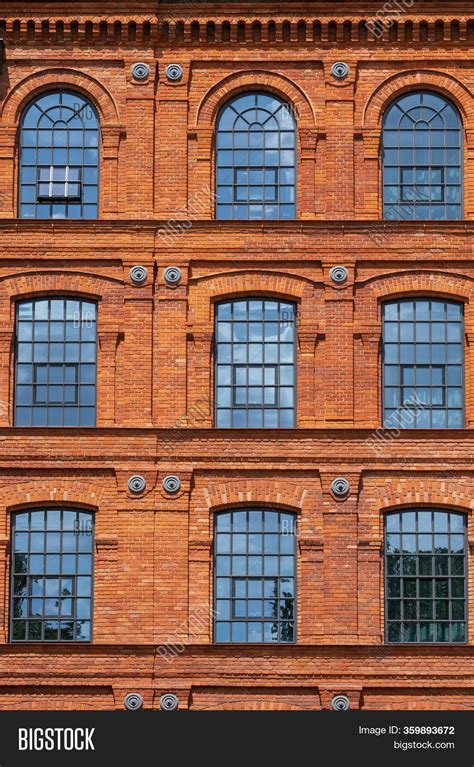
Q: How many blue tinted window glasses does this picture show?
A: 9